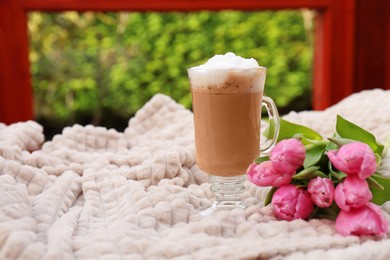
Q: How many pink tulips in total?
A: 7